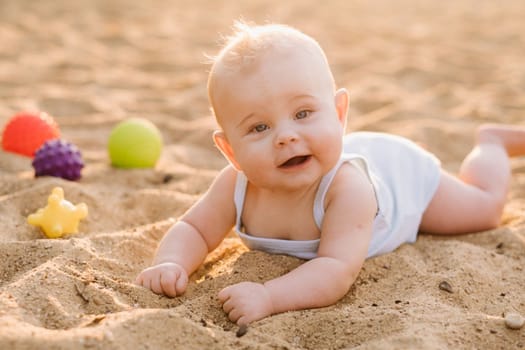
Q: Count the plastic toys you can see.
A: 4